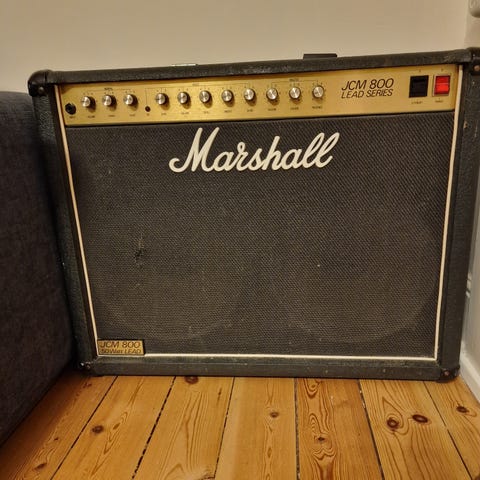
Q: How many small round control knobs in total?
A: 11